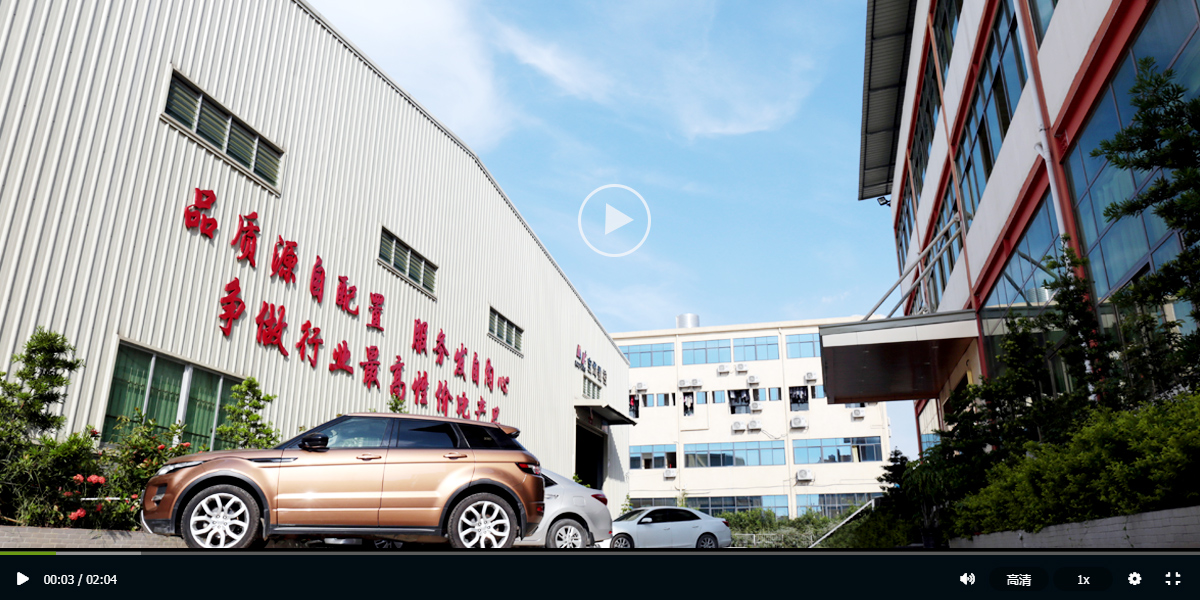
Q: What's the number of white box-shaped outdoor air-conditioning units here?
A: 14